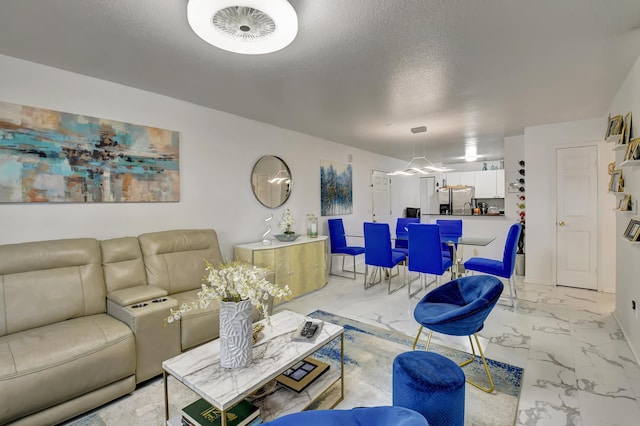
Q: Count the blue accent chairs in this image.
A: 2